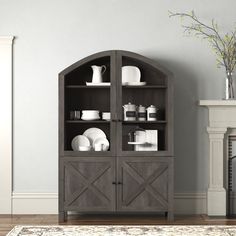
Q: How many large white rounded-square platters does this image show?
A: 1